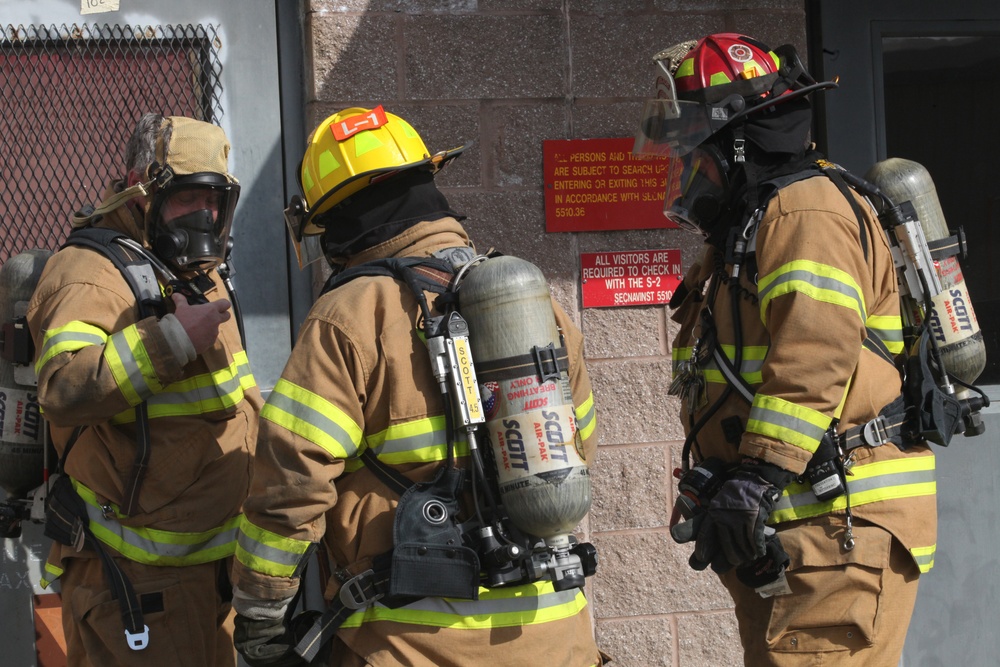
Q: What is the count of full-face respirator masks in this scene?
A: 2